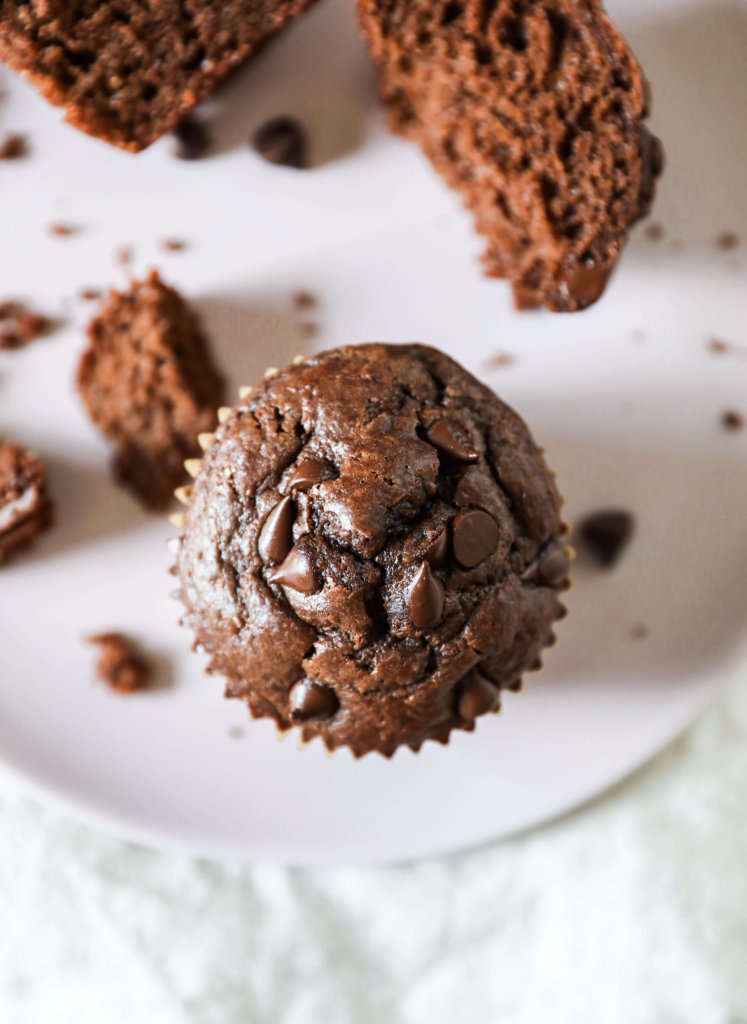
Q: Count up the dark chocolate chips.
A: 13